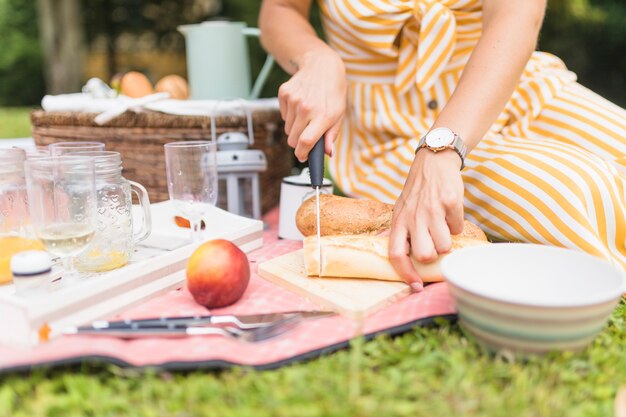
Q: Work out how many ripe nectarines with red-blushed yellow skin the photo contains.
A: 1